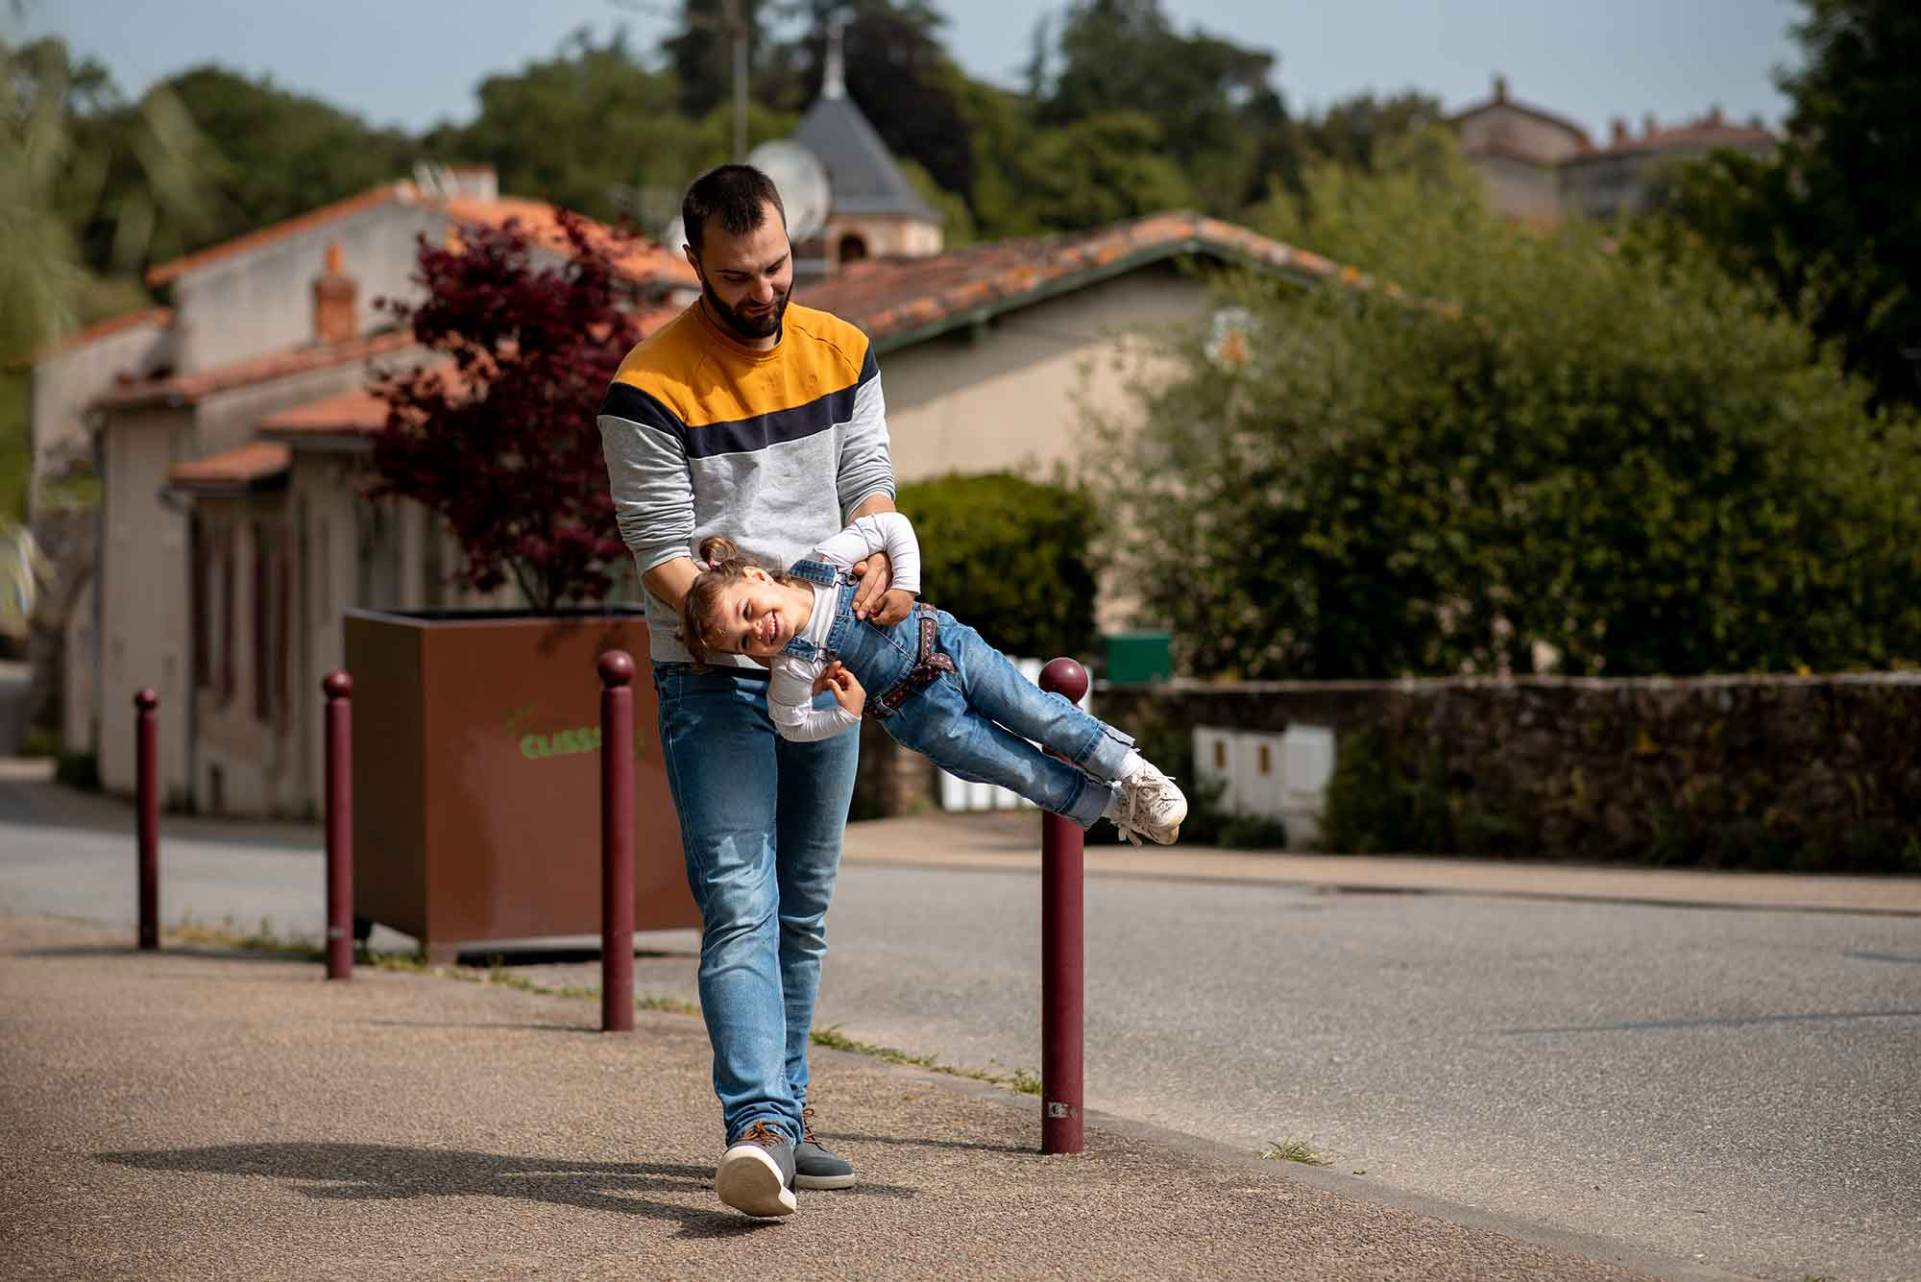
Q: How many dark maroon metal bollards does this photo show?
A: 4